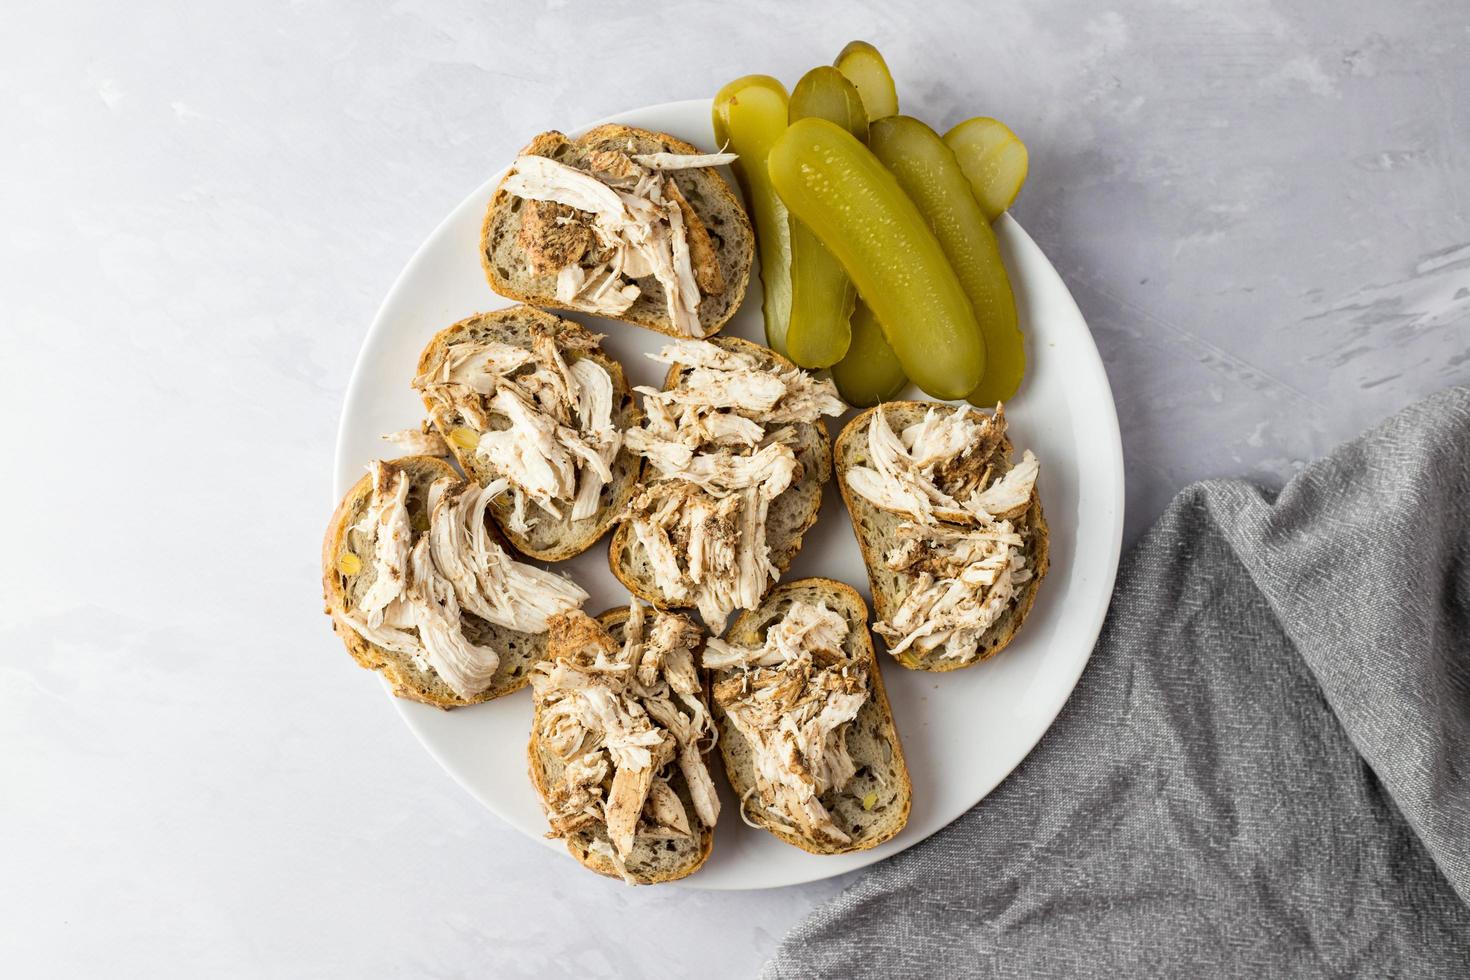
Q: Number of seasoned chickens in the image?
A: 7